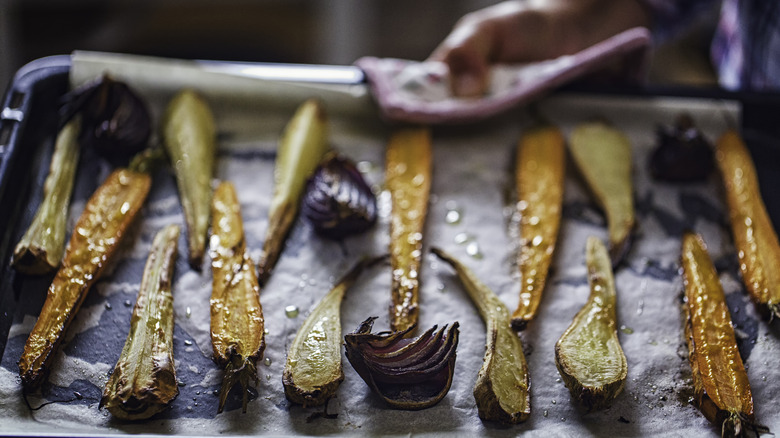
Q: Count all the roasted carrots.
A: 6